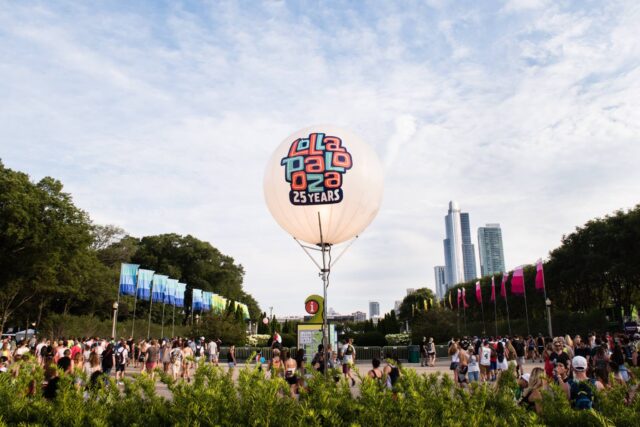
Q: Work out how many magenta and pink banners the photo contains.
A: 7